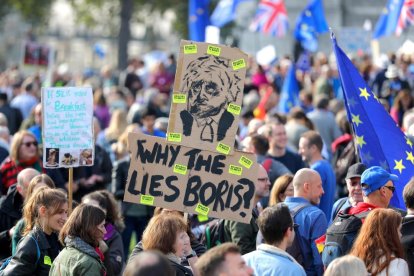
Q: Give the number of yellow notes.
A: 12